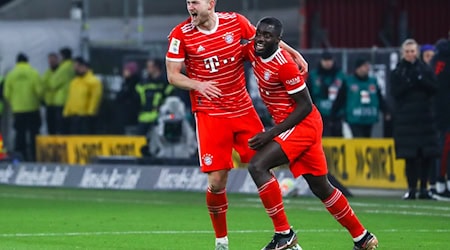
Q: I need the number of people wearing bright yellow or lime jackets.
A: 4